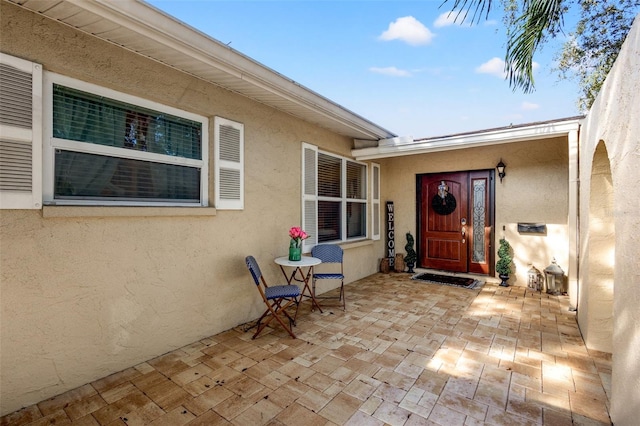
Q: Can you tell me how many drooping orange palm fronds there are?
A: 0